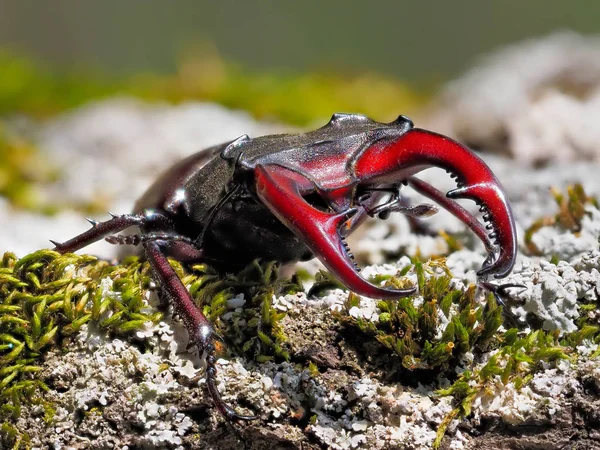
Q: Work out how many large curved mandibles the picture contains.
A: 2